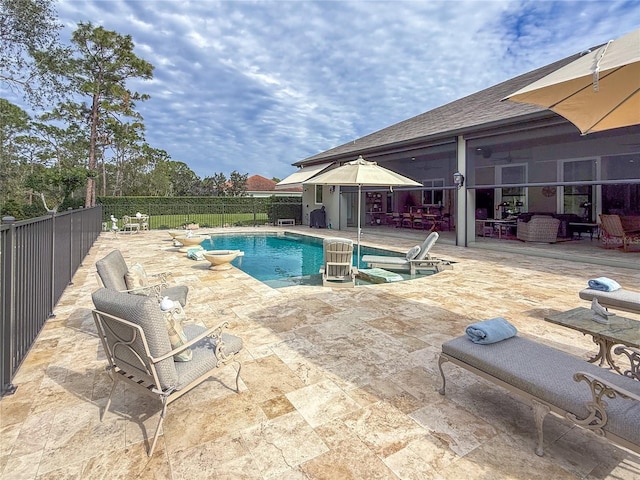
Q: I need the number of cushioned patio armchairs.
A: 2